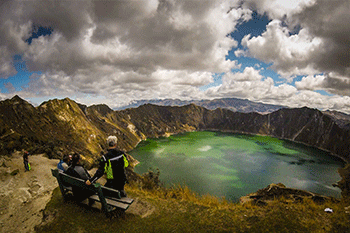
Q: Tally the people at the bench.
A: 3